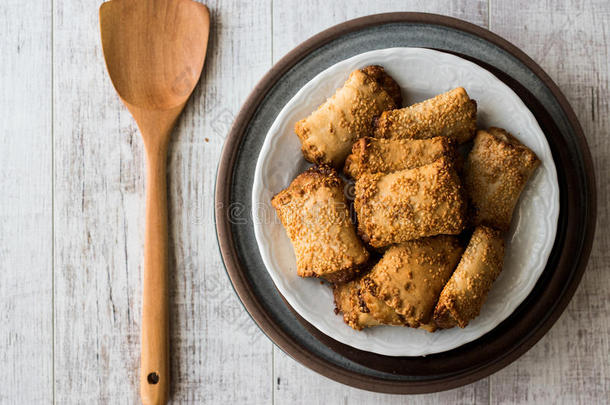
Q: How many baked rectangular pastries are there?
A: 9